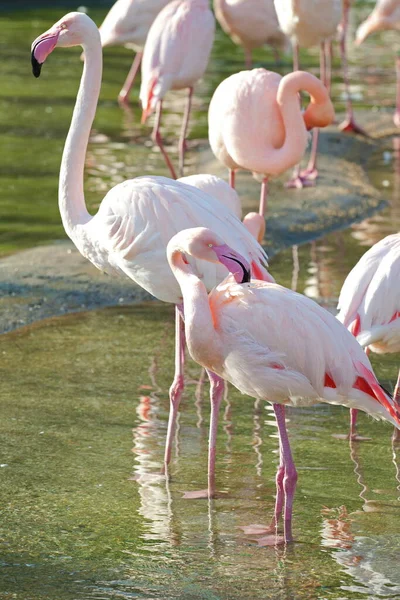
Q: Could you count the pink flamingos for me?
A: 10